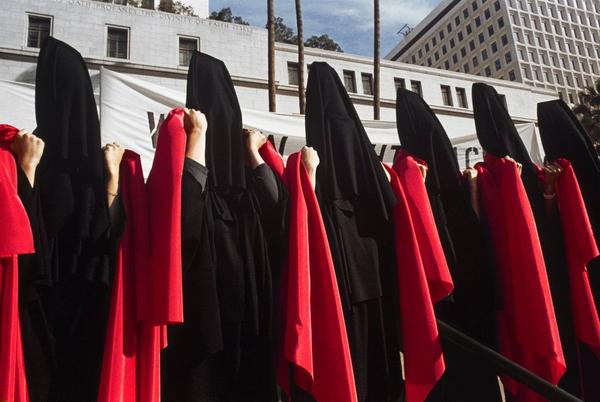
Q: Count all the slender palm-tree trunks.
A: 3